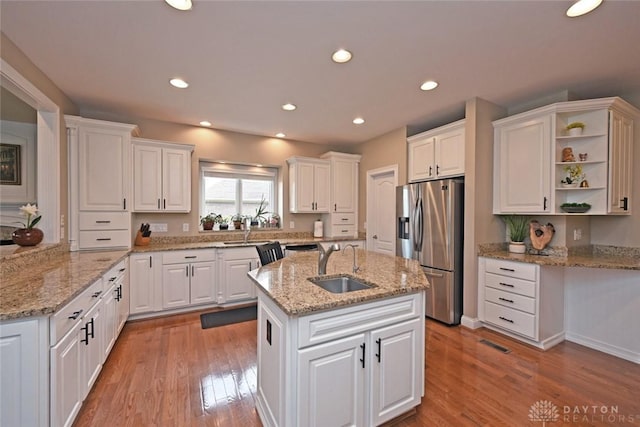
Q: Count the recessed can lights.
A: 9